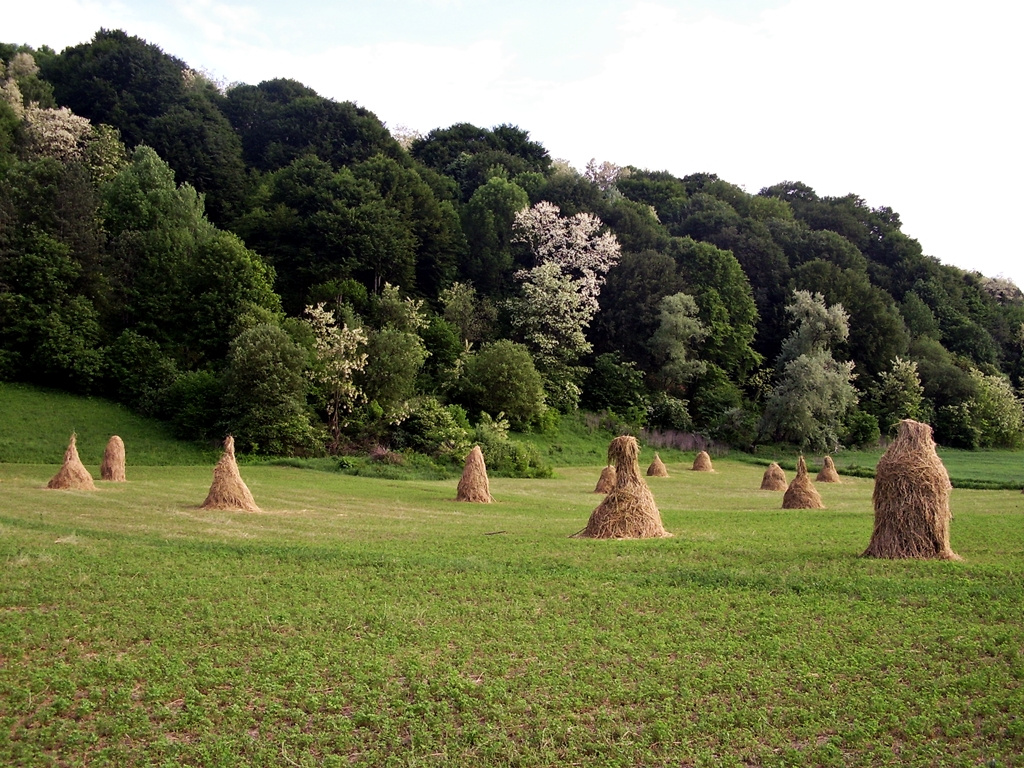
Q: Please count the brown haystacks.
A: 12